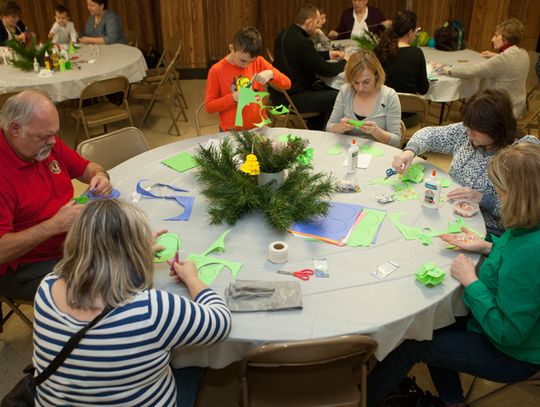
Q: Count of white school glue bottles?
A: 2